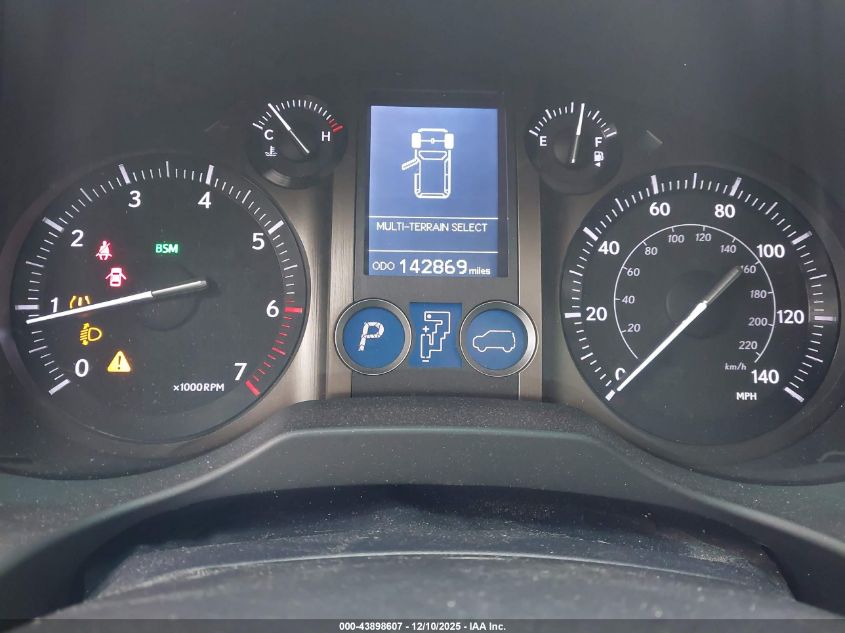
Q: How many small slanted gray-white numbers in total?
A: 11